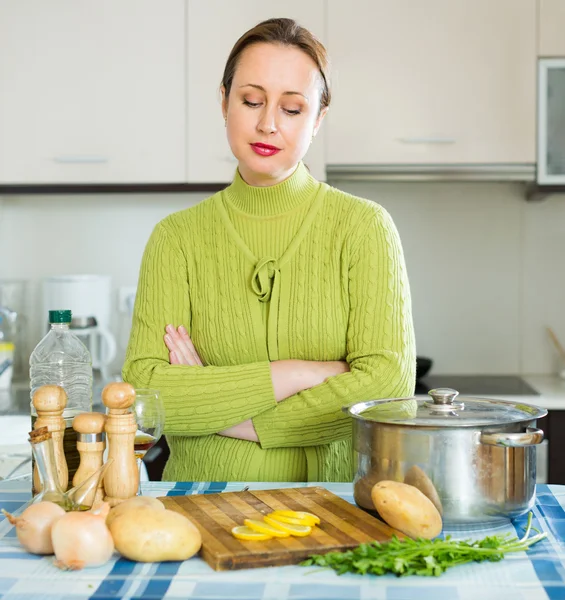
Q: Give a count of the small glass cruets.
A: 1